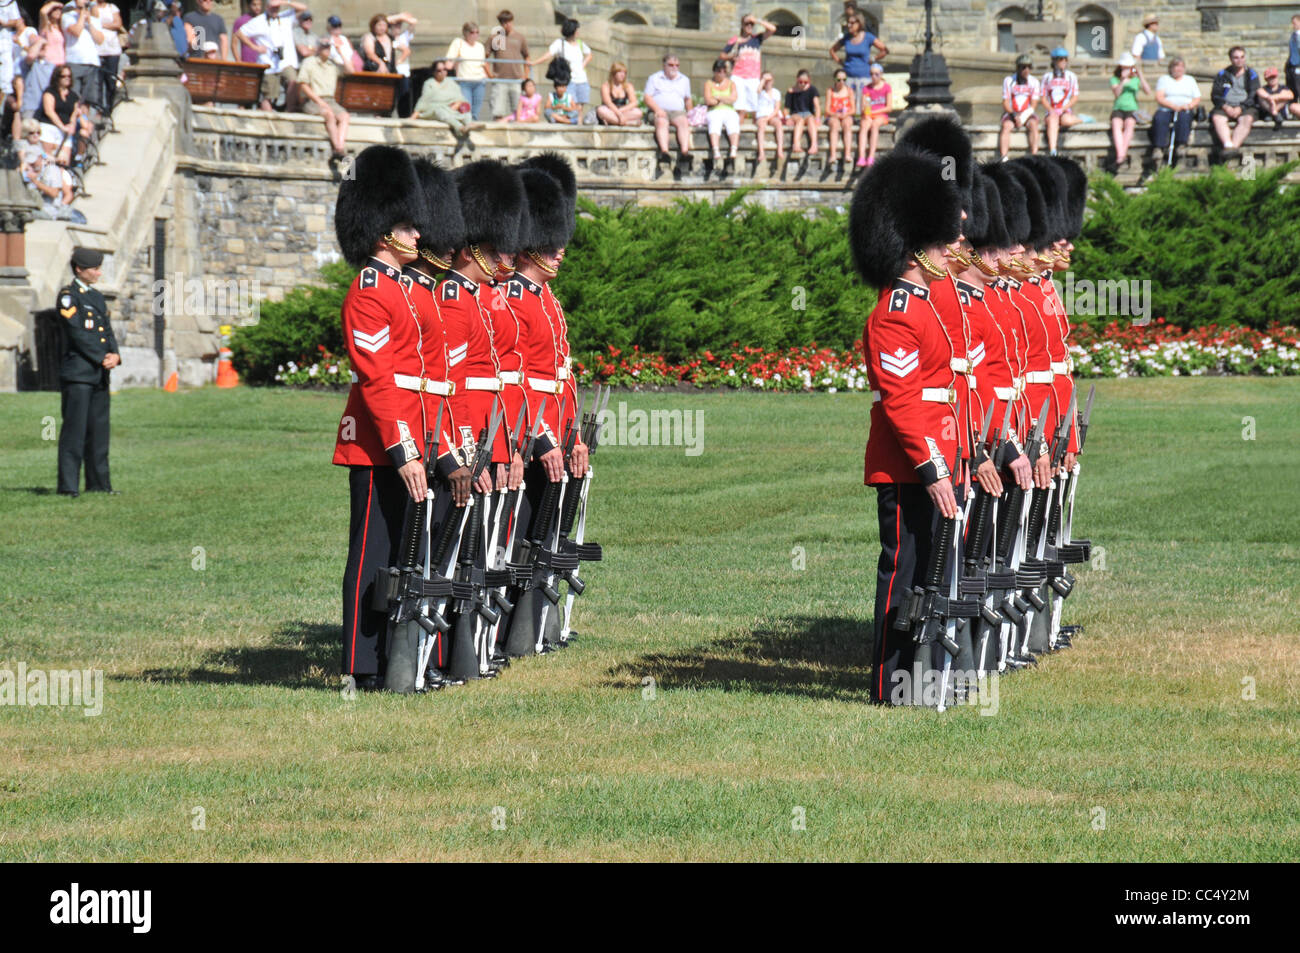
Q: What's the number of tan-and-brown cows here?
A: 0